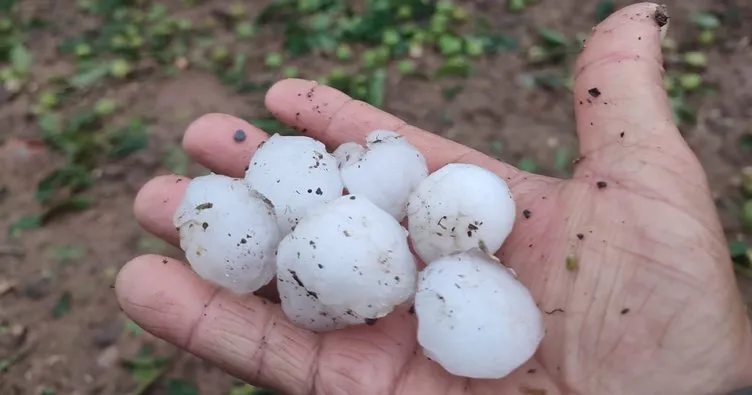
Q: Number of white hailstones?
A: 6